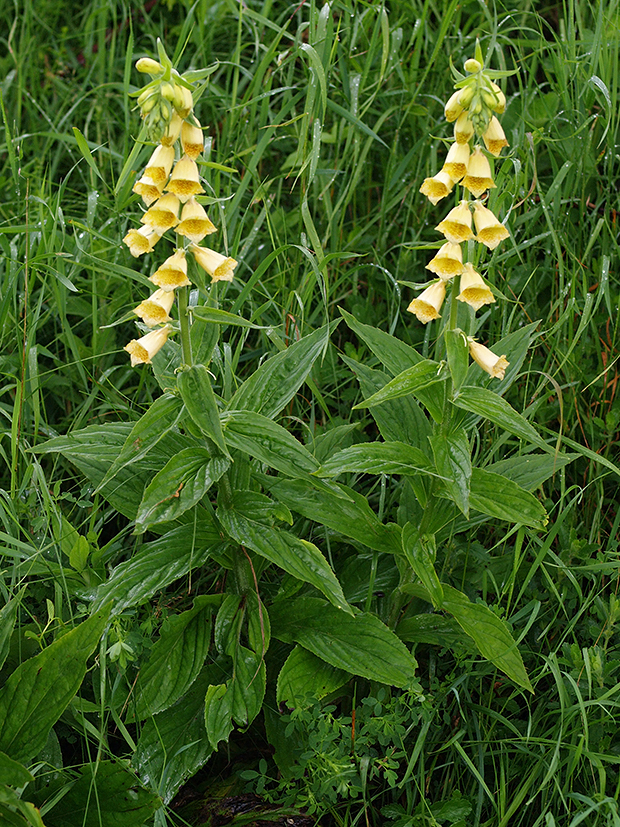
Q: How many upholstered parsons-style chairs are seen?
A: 0